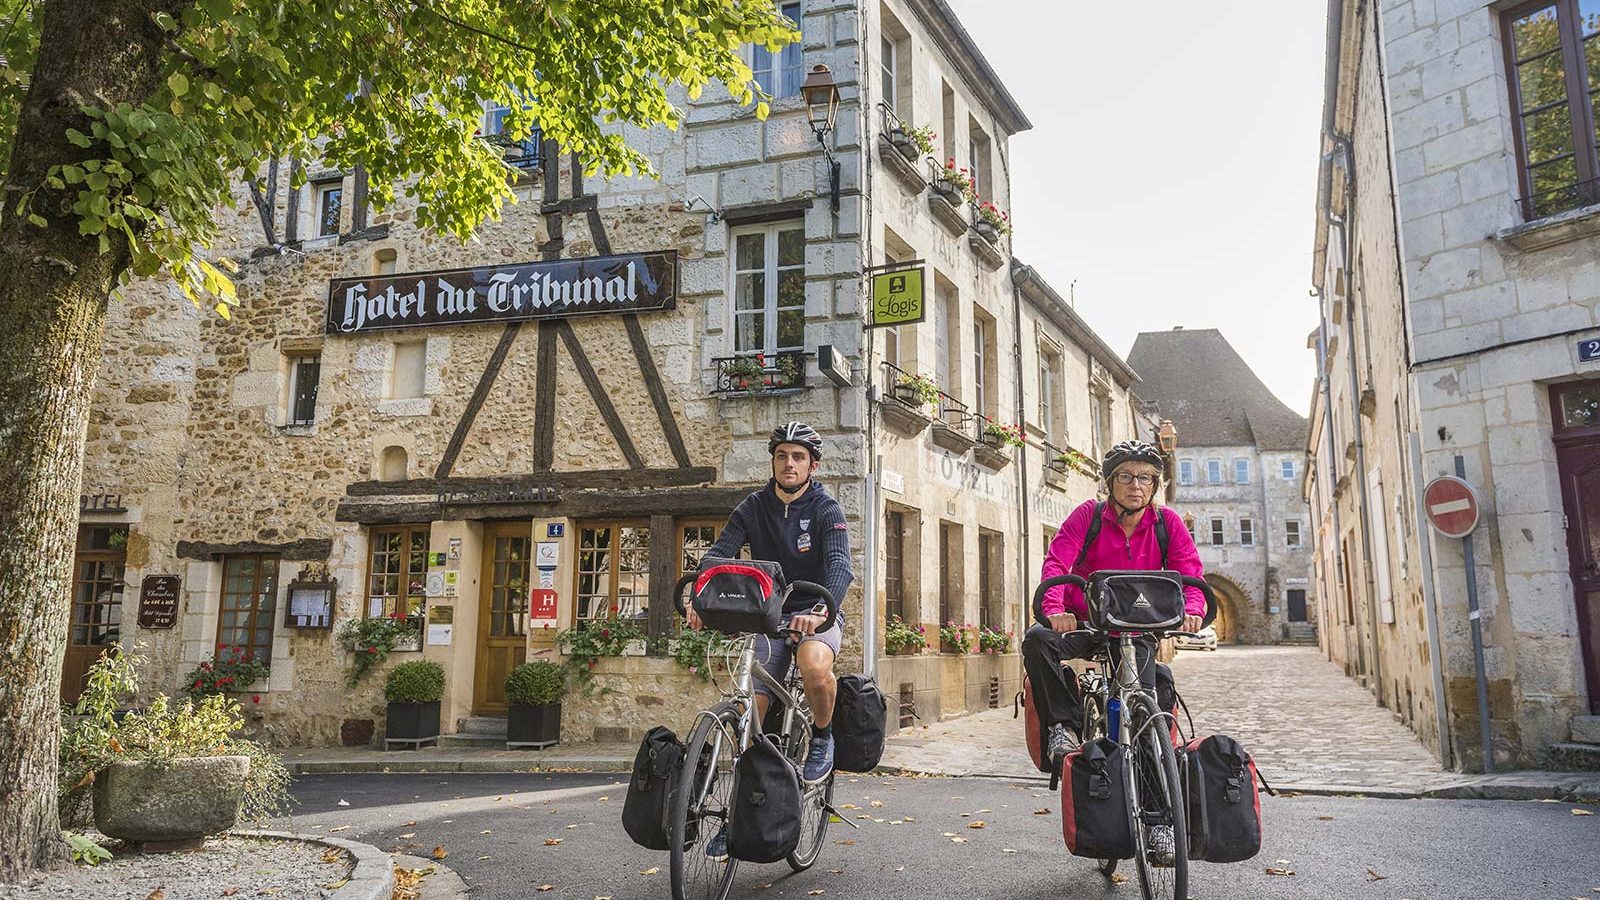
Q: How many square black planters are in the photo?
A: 2